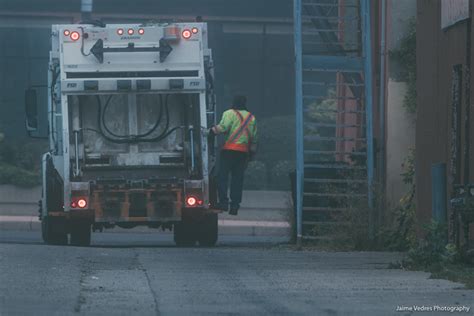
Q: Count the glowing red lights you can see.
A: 9